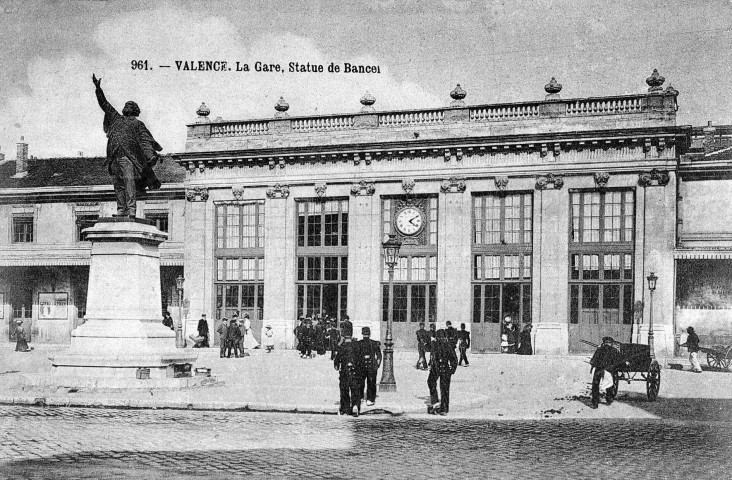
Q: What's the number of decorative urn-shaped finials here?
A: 6